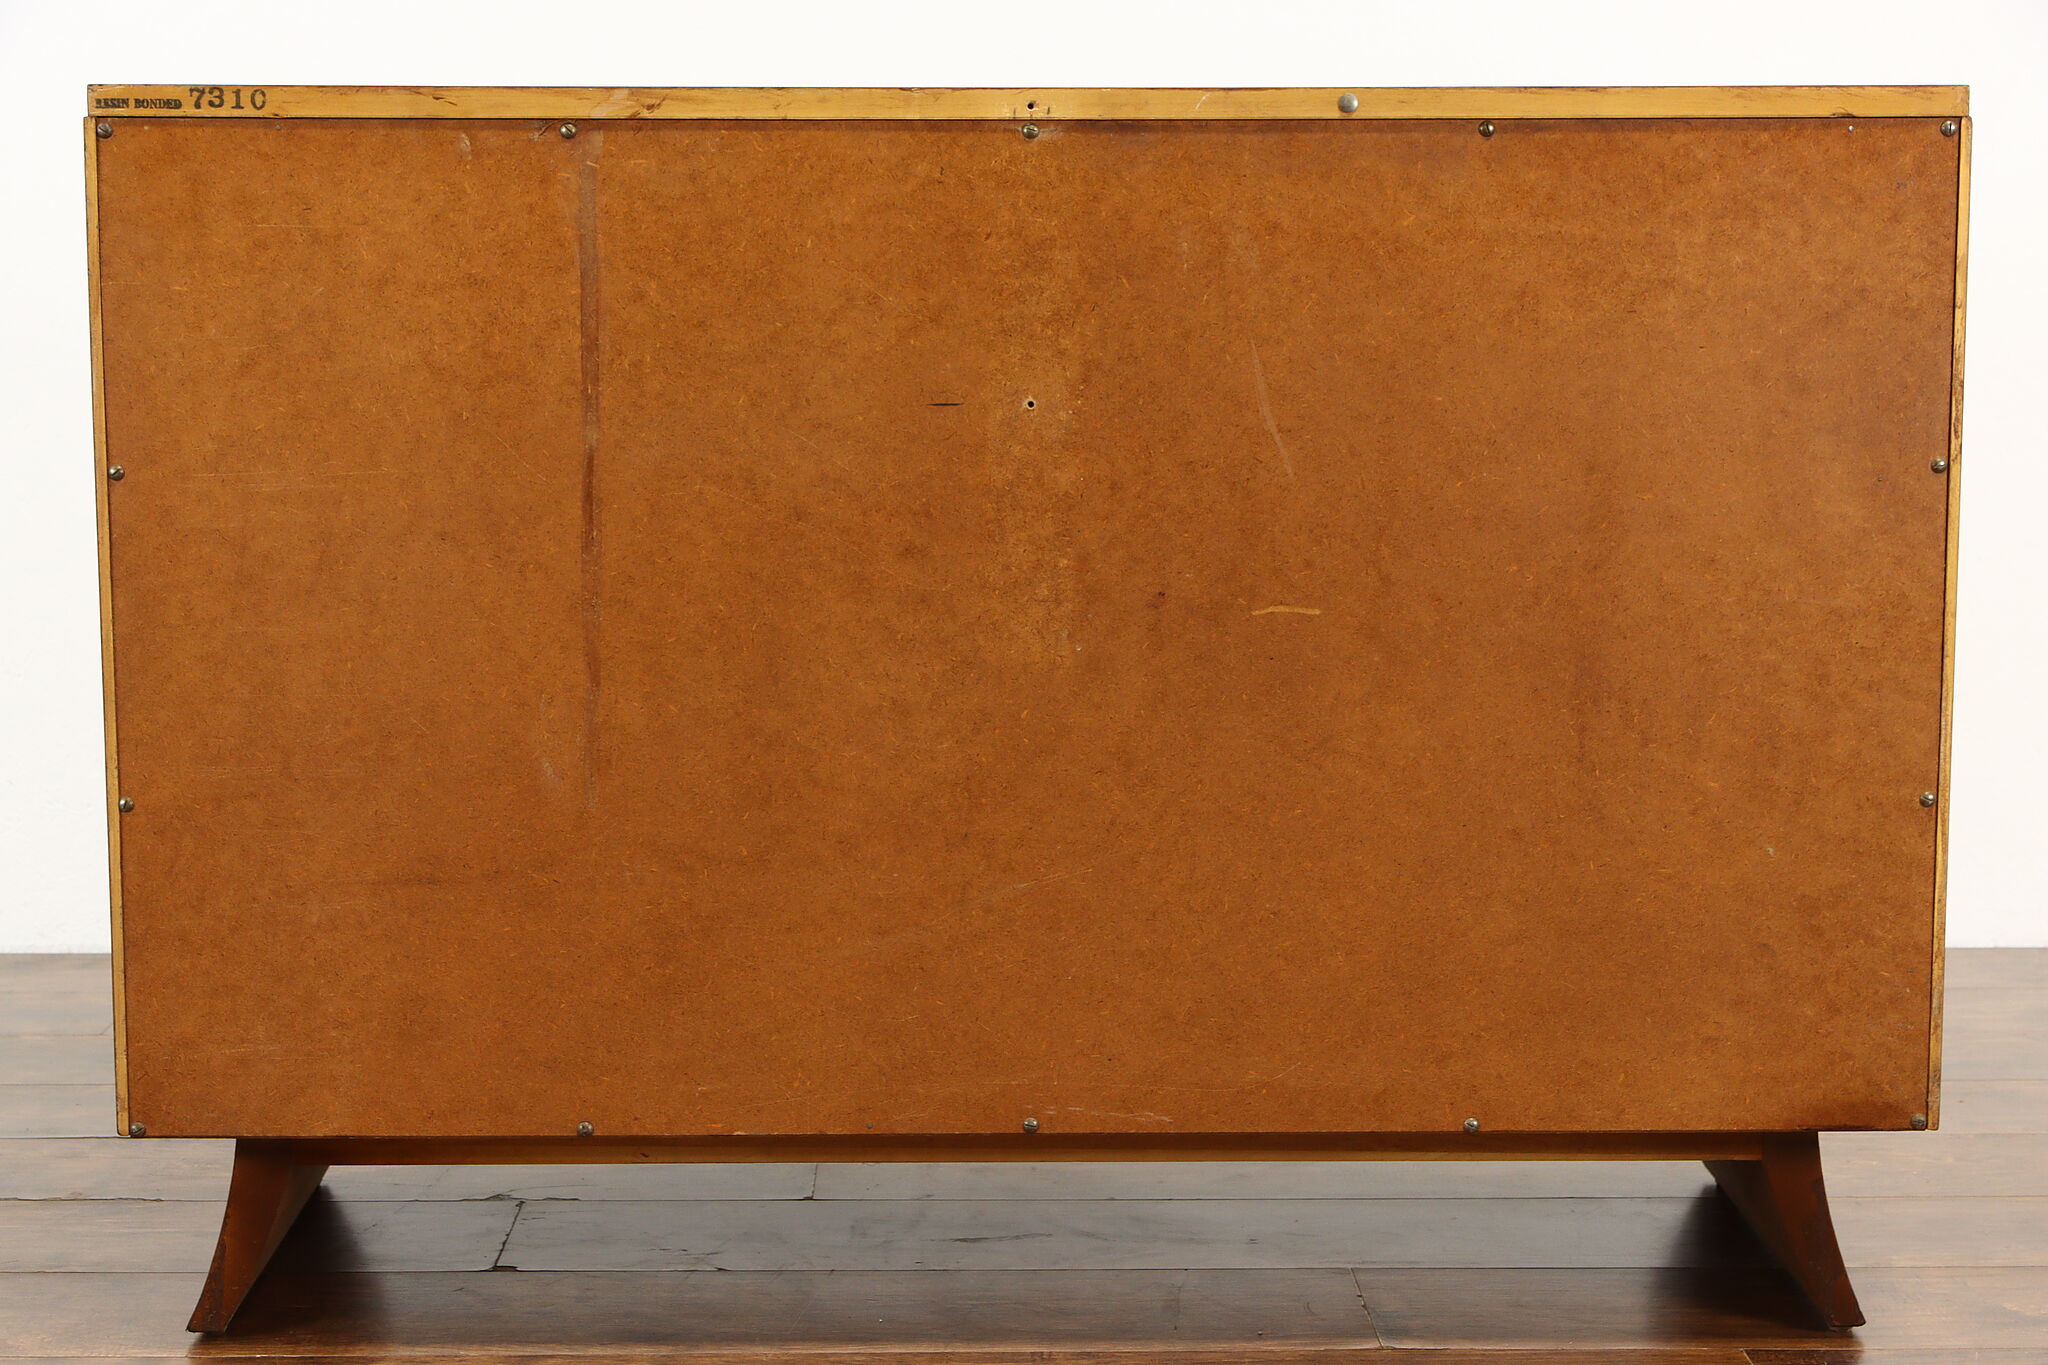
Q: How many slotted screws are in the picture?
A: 14